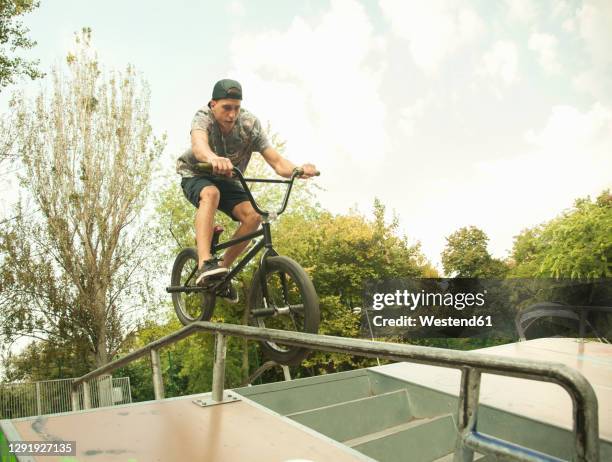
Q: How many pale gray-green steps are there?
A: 3